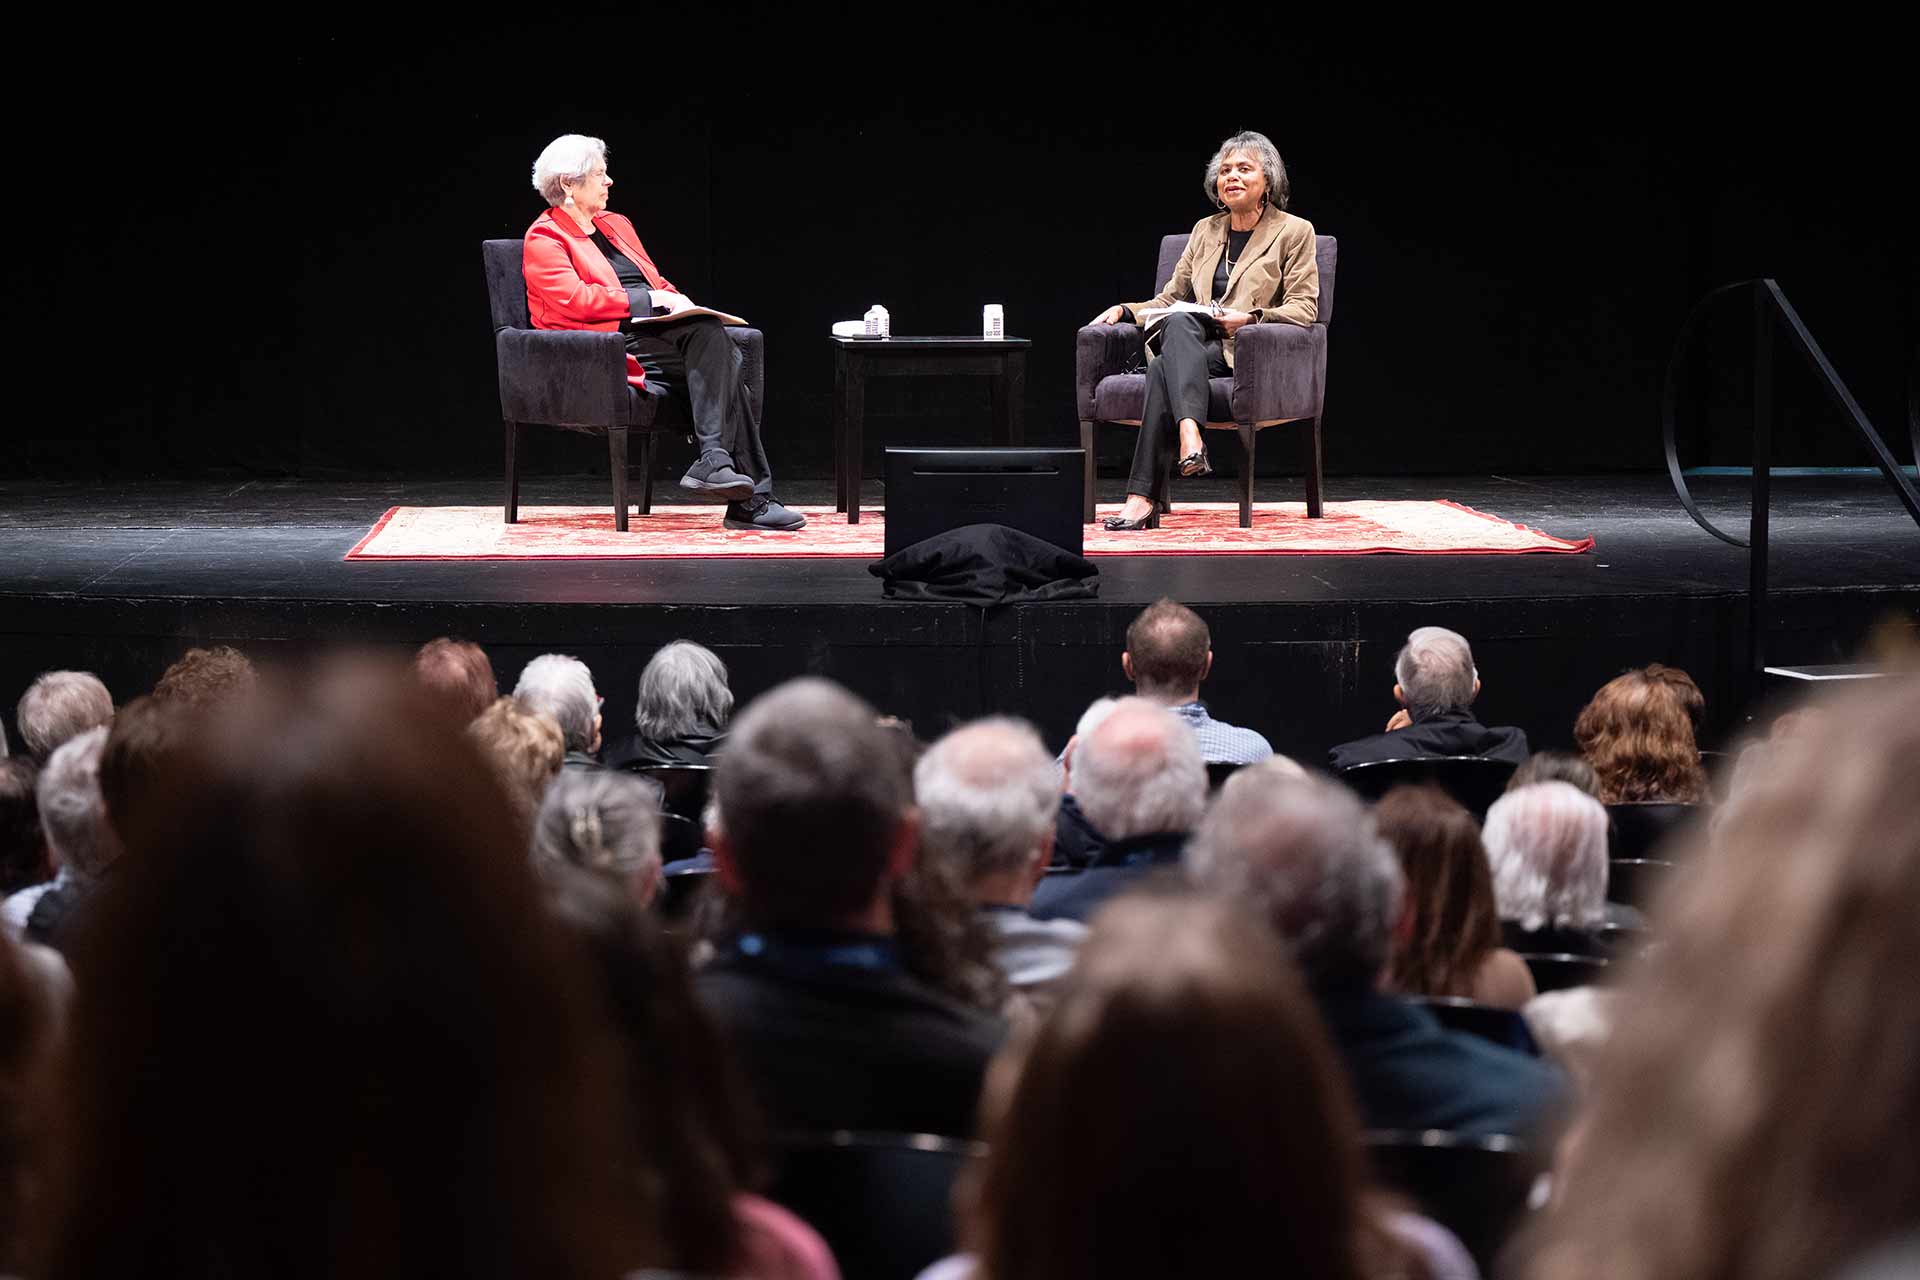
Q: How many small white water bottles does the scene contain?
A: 2